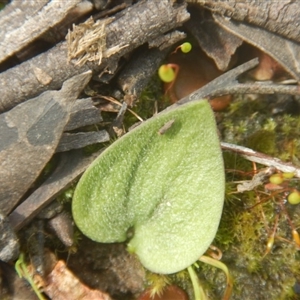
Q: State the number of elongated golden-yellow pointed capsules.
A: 2